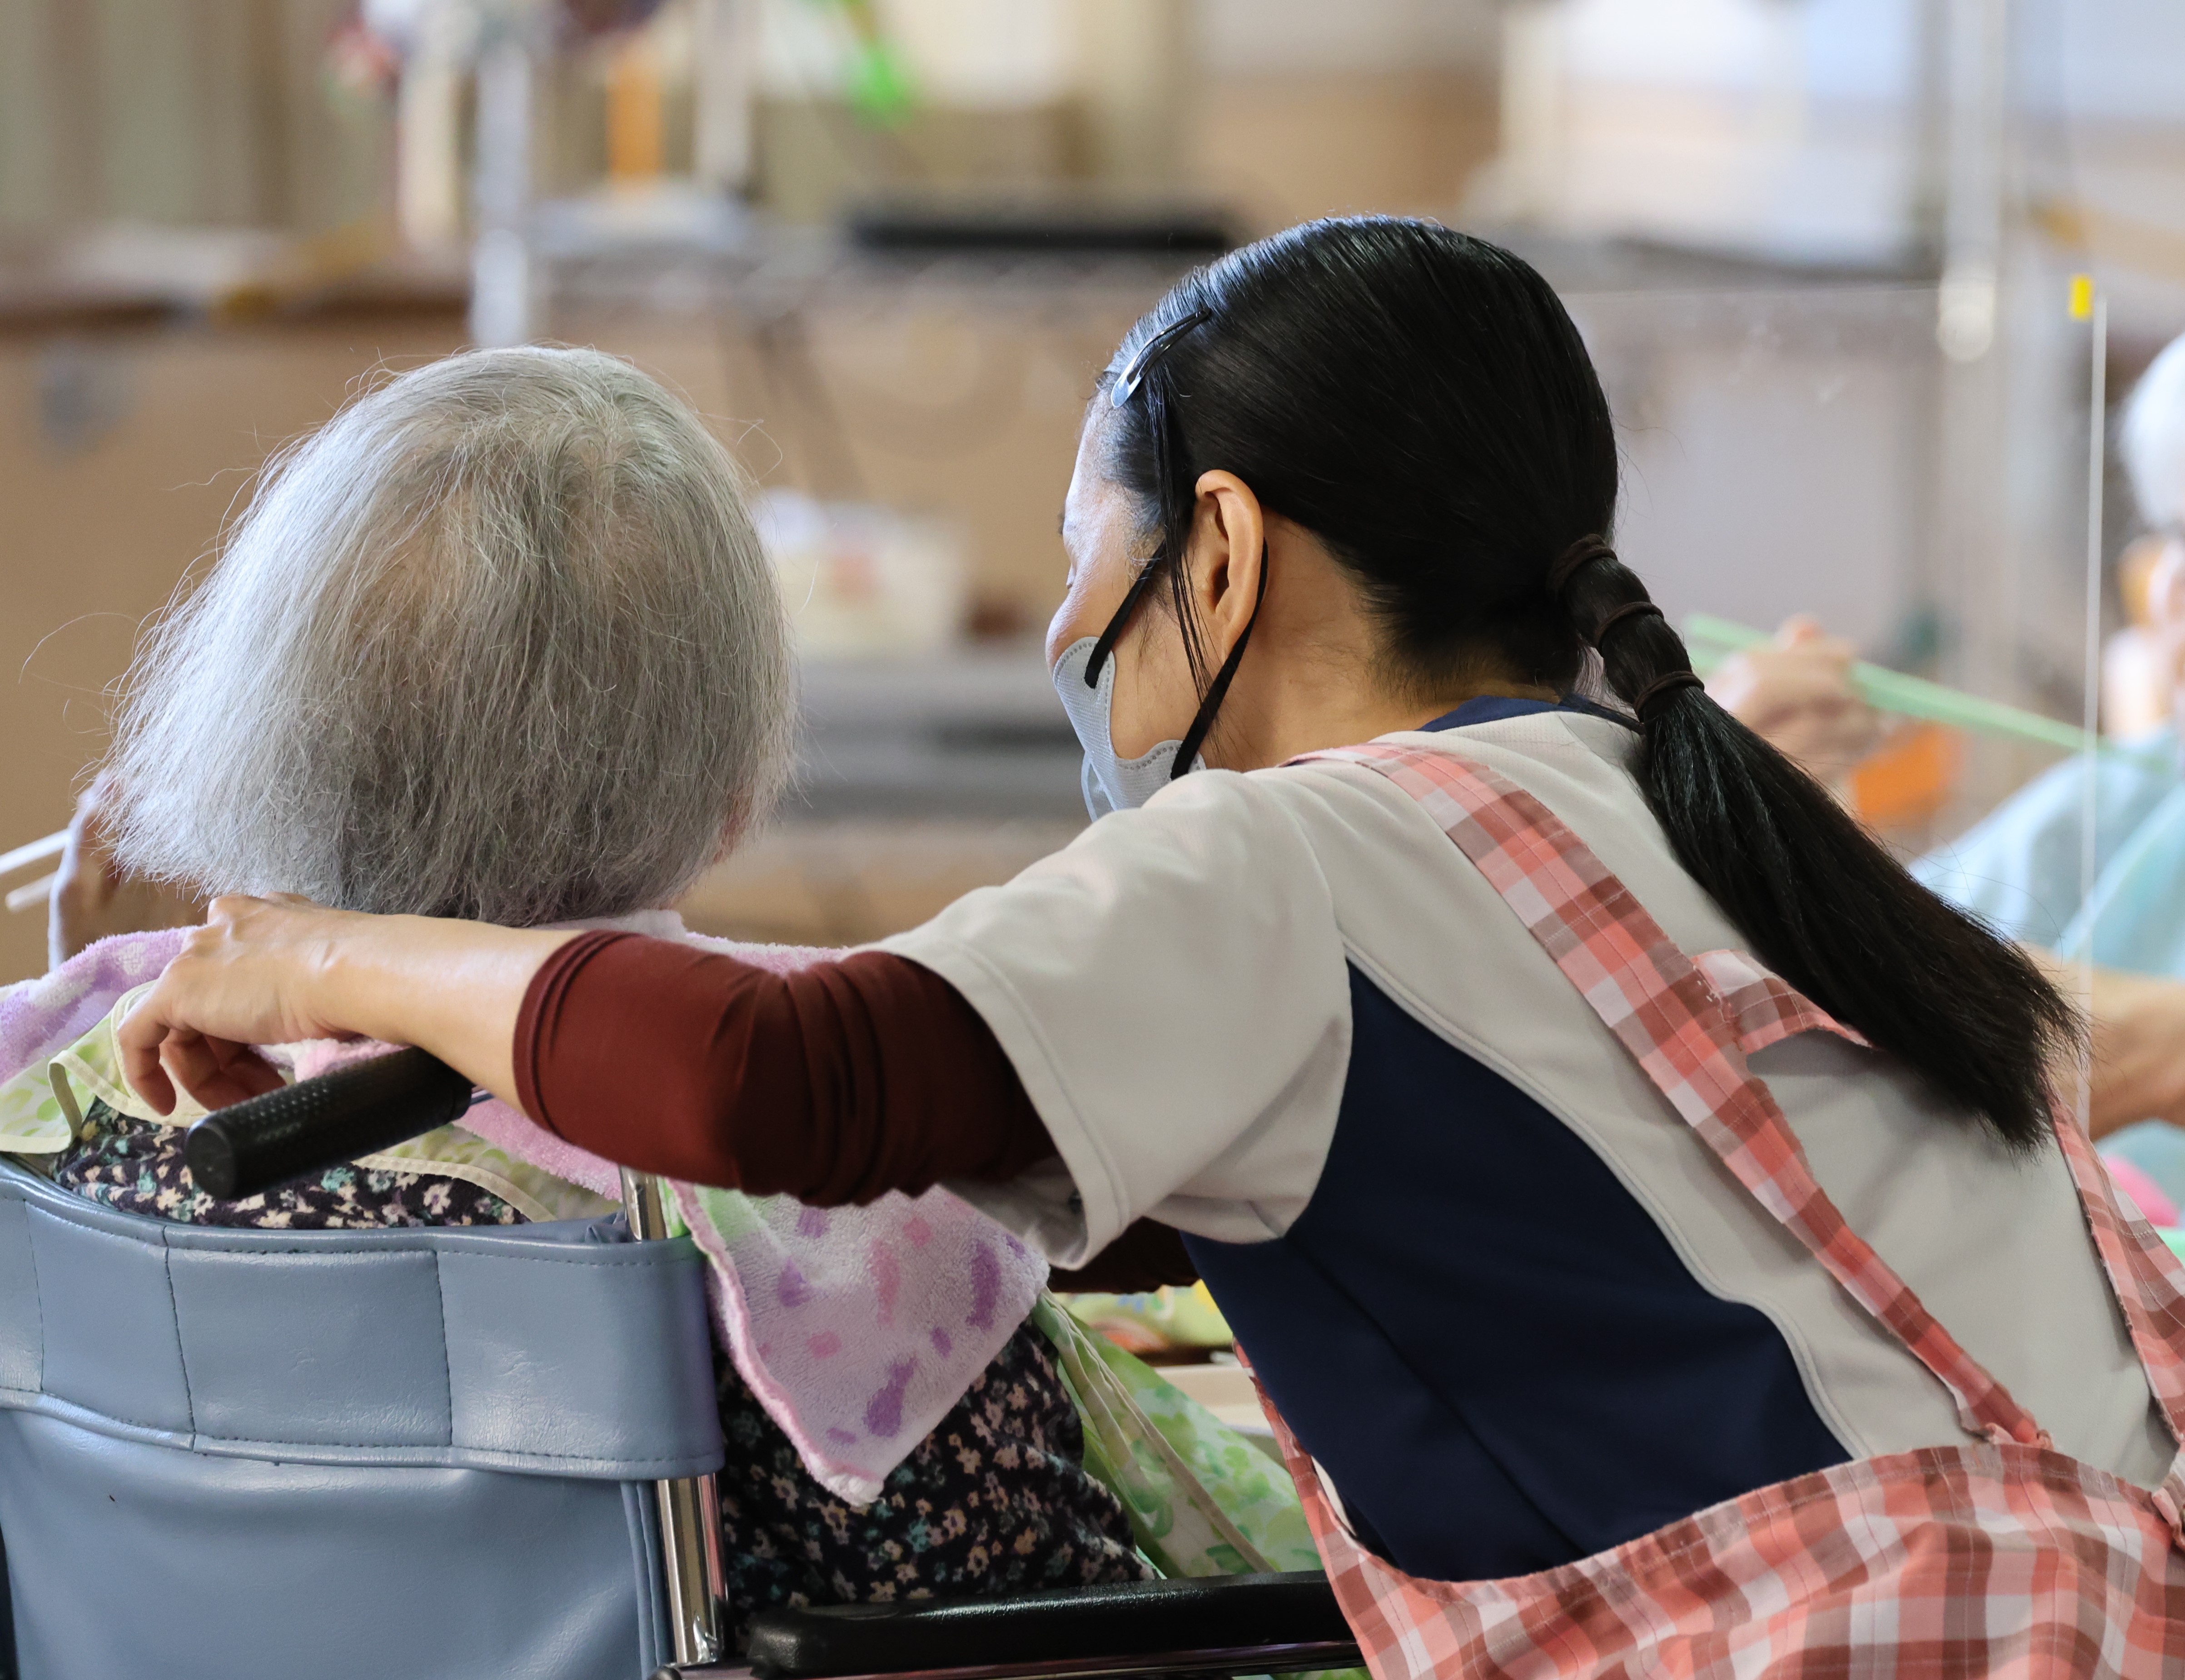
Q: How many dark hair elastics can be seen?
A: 3